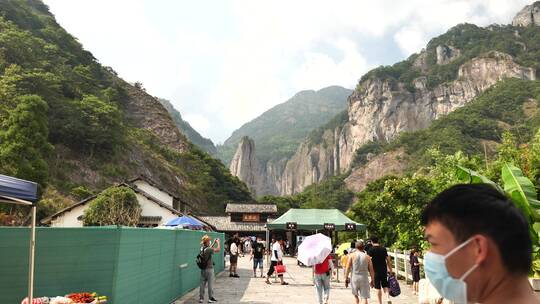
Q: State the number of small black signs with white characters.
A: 3